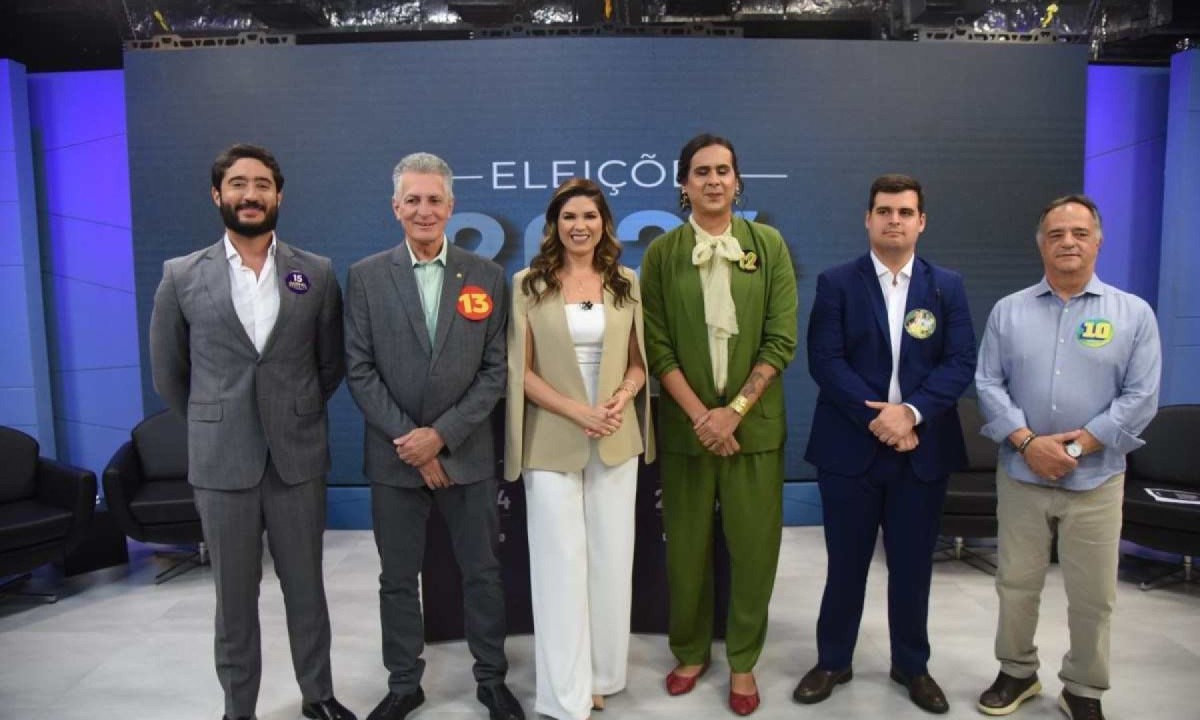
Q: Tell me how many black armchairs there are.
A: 4